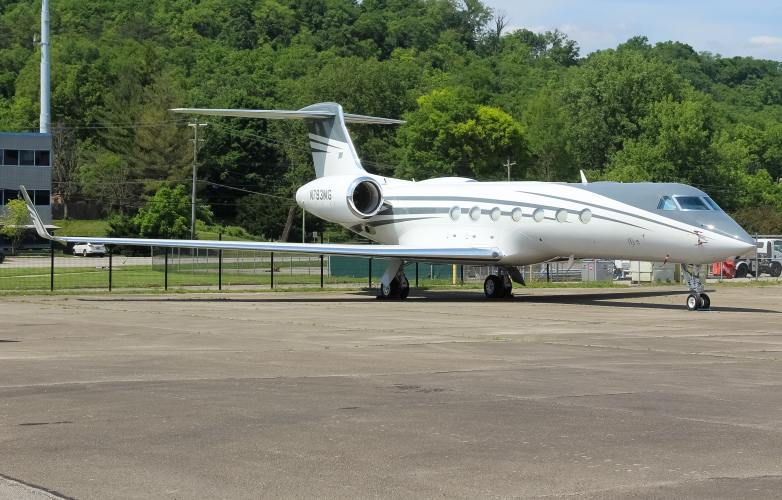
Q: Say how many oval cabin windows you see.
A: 7